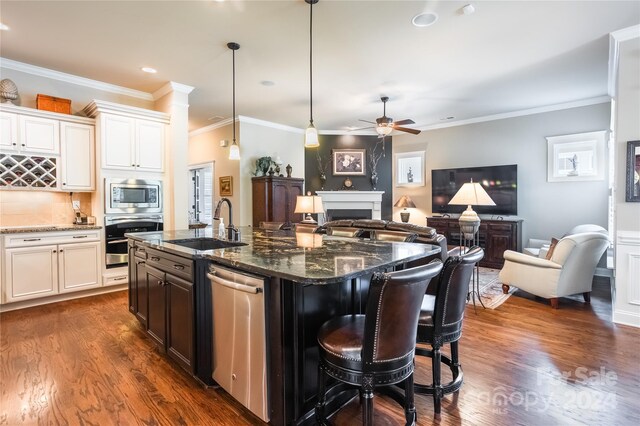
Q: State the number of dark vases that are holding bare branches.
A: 2